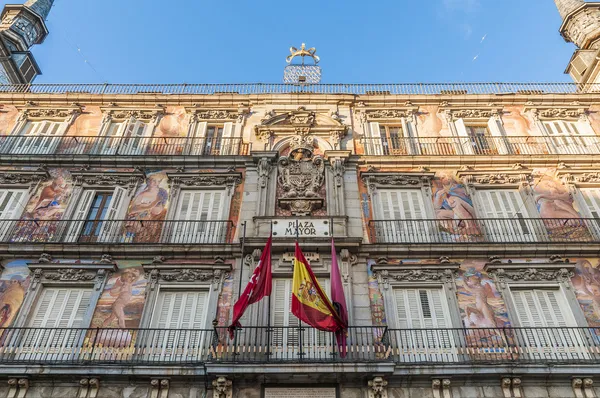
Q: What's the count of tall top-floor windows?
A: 6